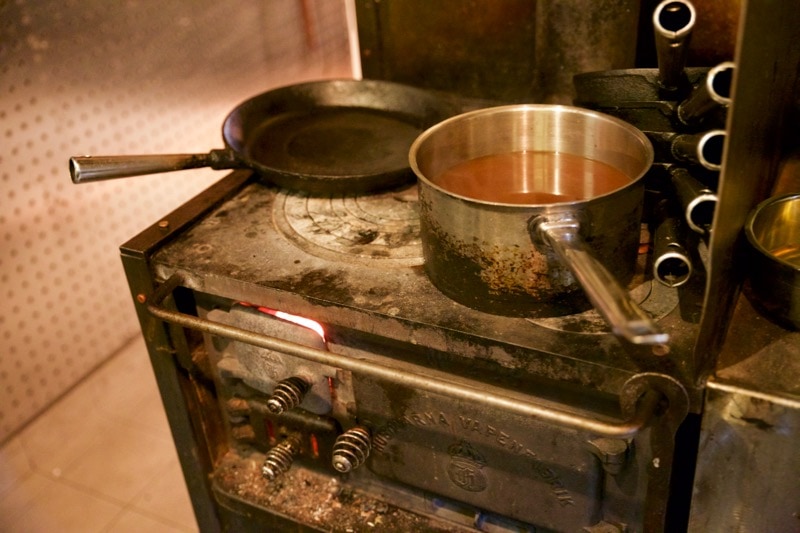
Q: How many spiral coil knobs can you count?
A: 3